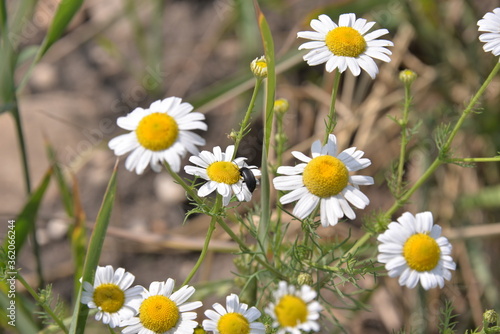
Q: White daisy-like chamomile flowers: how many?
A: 10